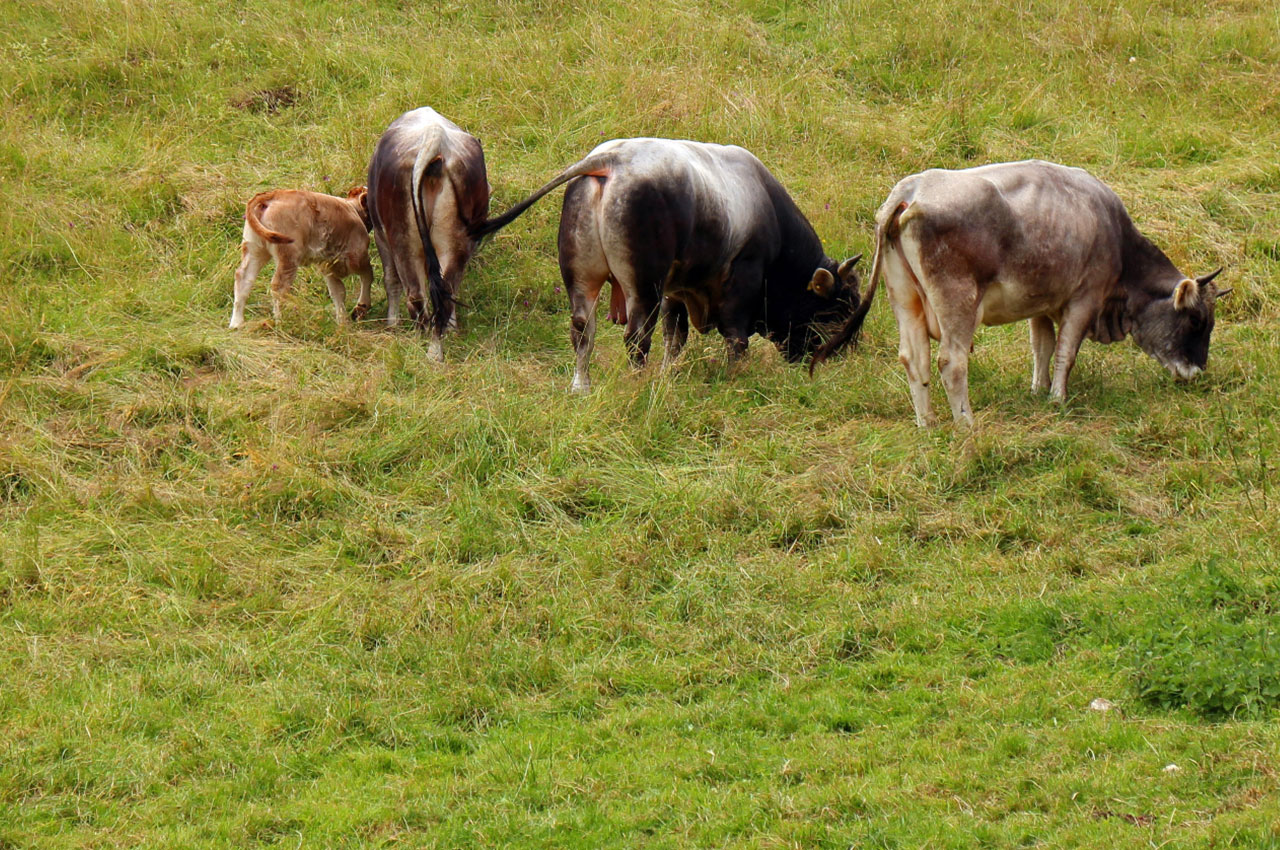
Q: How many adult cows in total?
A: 3